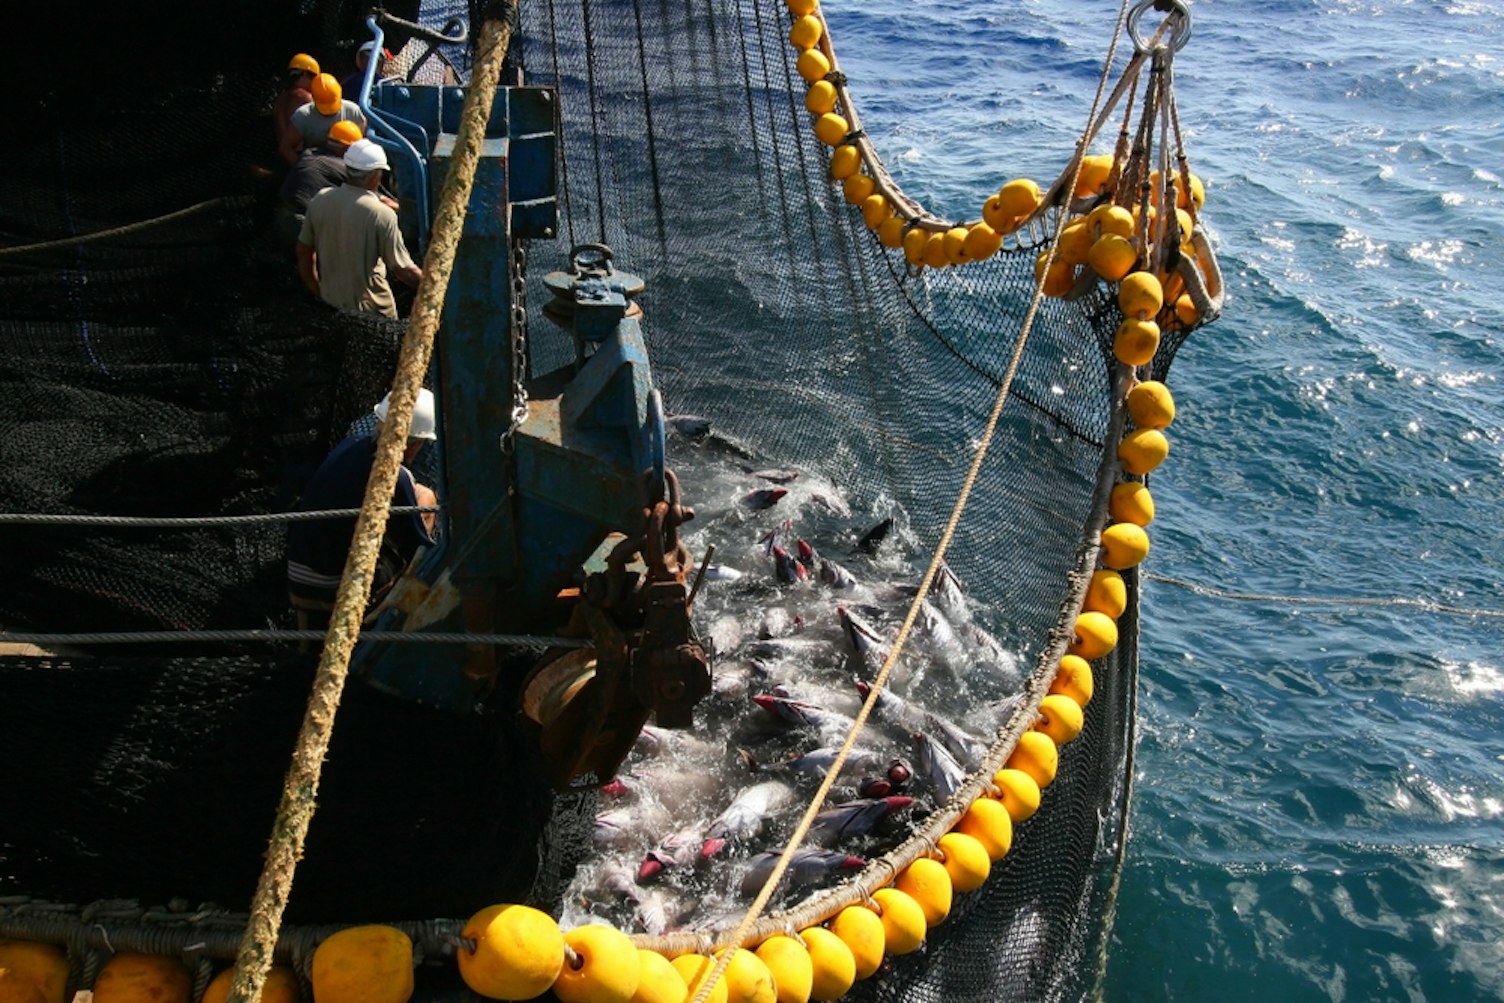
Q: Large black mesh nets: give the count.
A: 1